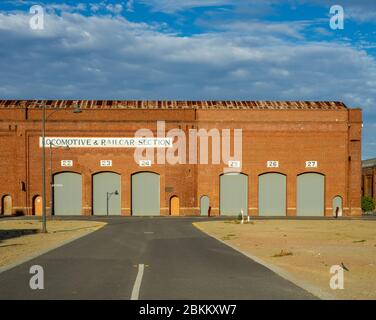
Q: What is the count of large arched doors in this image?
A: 6